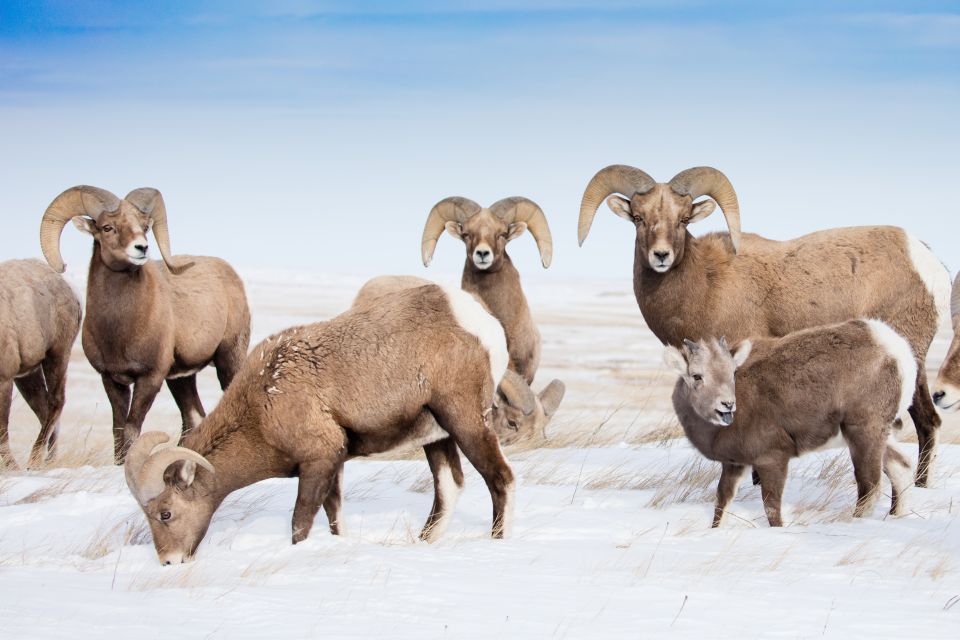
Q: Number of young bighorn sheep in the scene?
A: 1